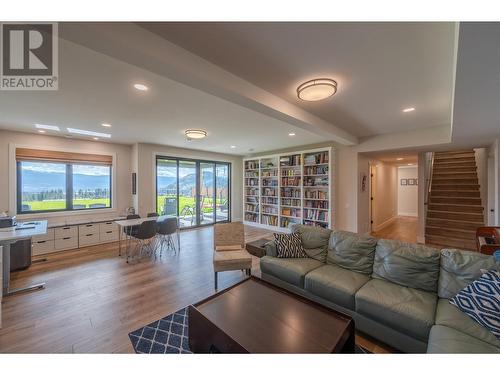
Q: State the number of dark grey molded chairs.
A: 4